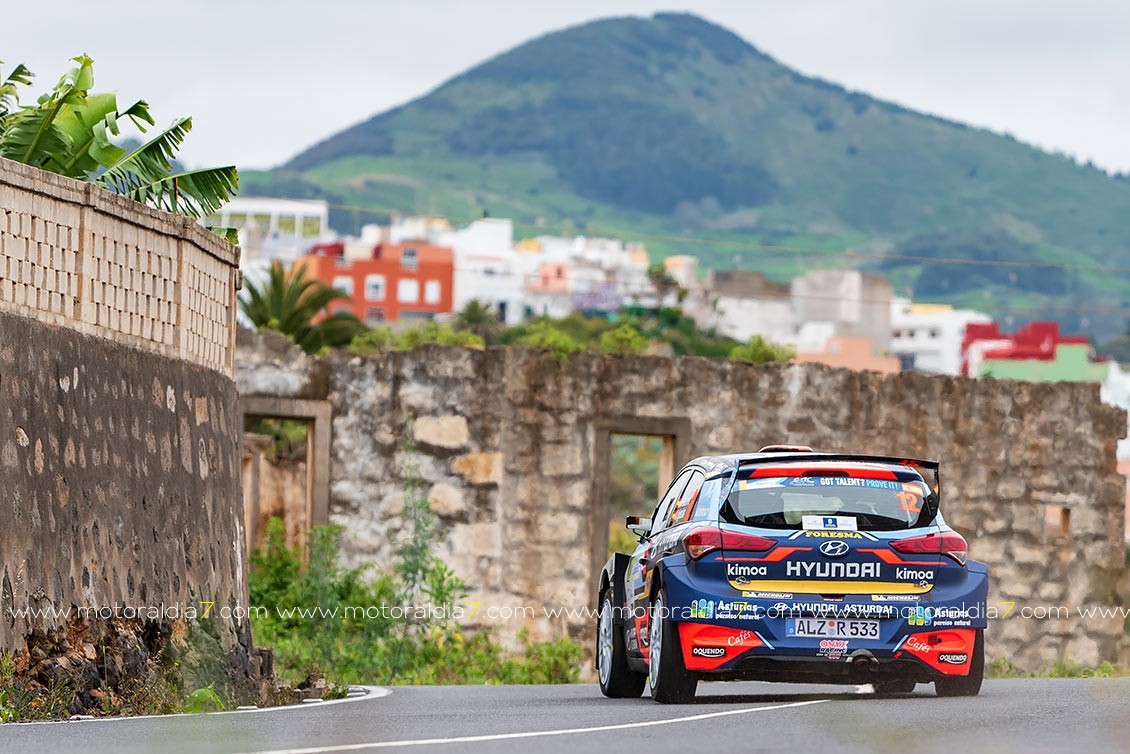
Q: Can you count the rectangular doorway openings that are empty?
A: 2